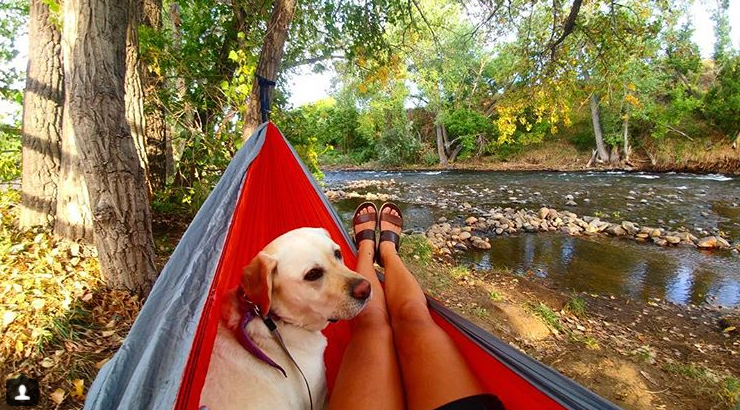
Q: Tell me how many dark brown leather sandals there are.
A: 2